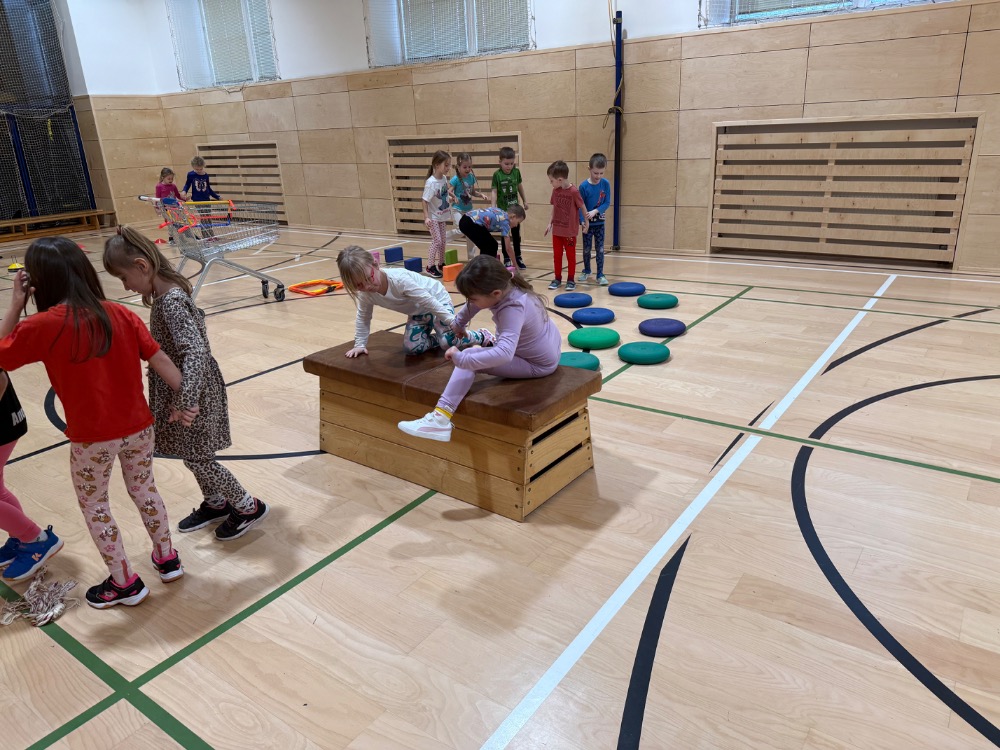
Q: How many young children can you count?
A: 13